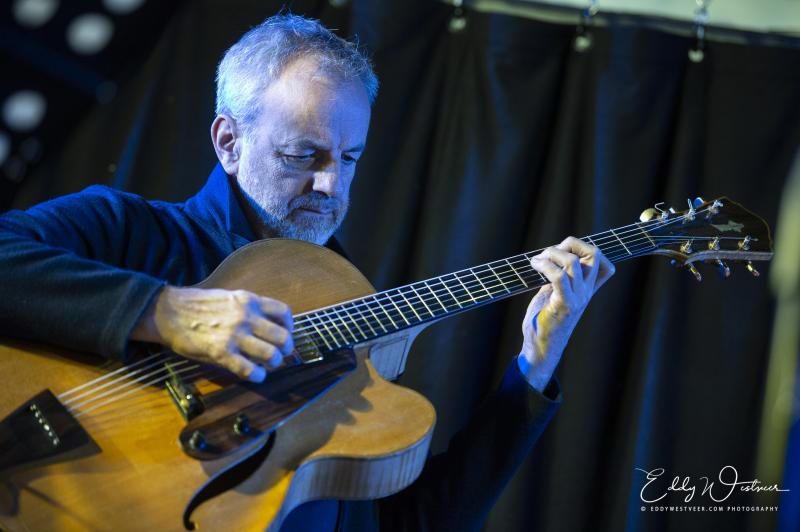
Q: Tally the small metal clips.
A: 3